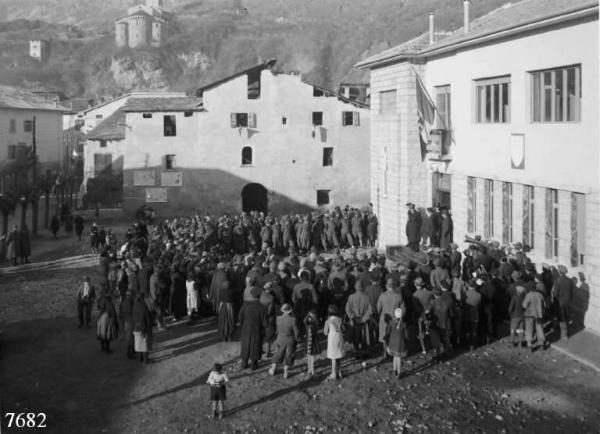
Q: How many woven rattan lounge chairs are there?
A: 0